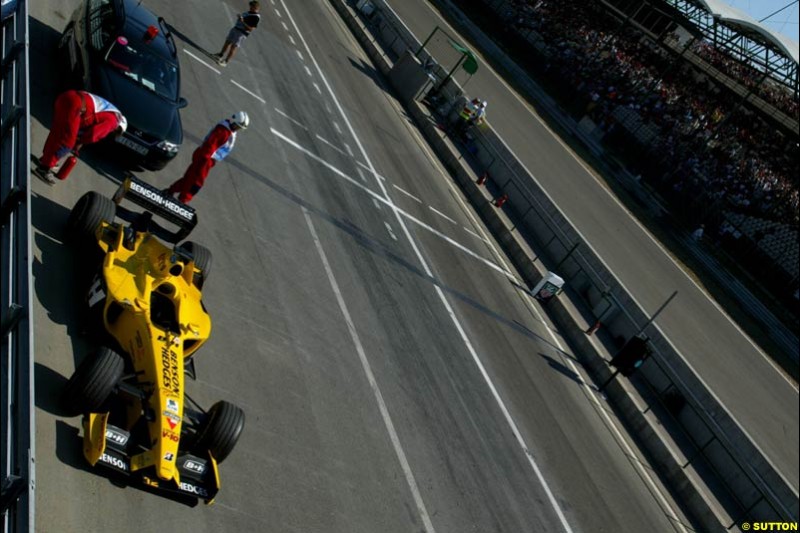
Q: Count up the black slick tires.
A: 4